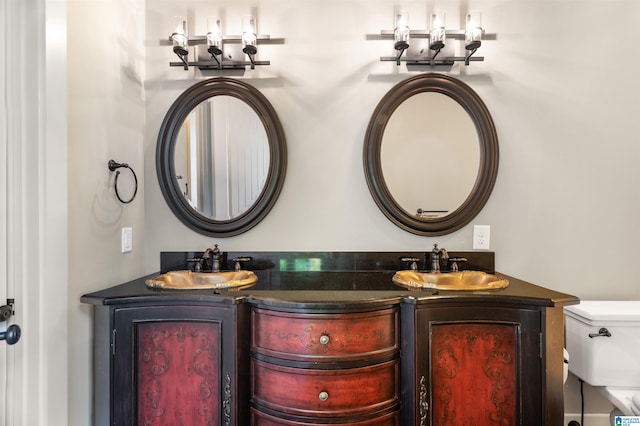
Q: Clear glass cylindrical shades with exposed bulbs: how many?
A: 6